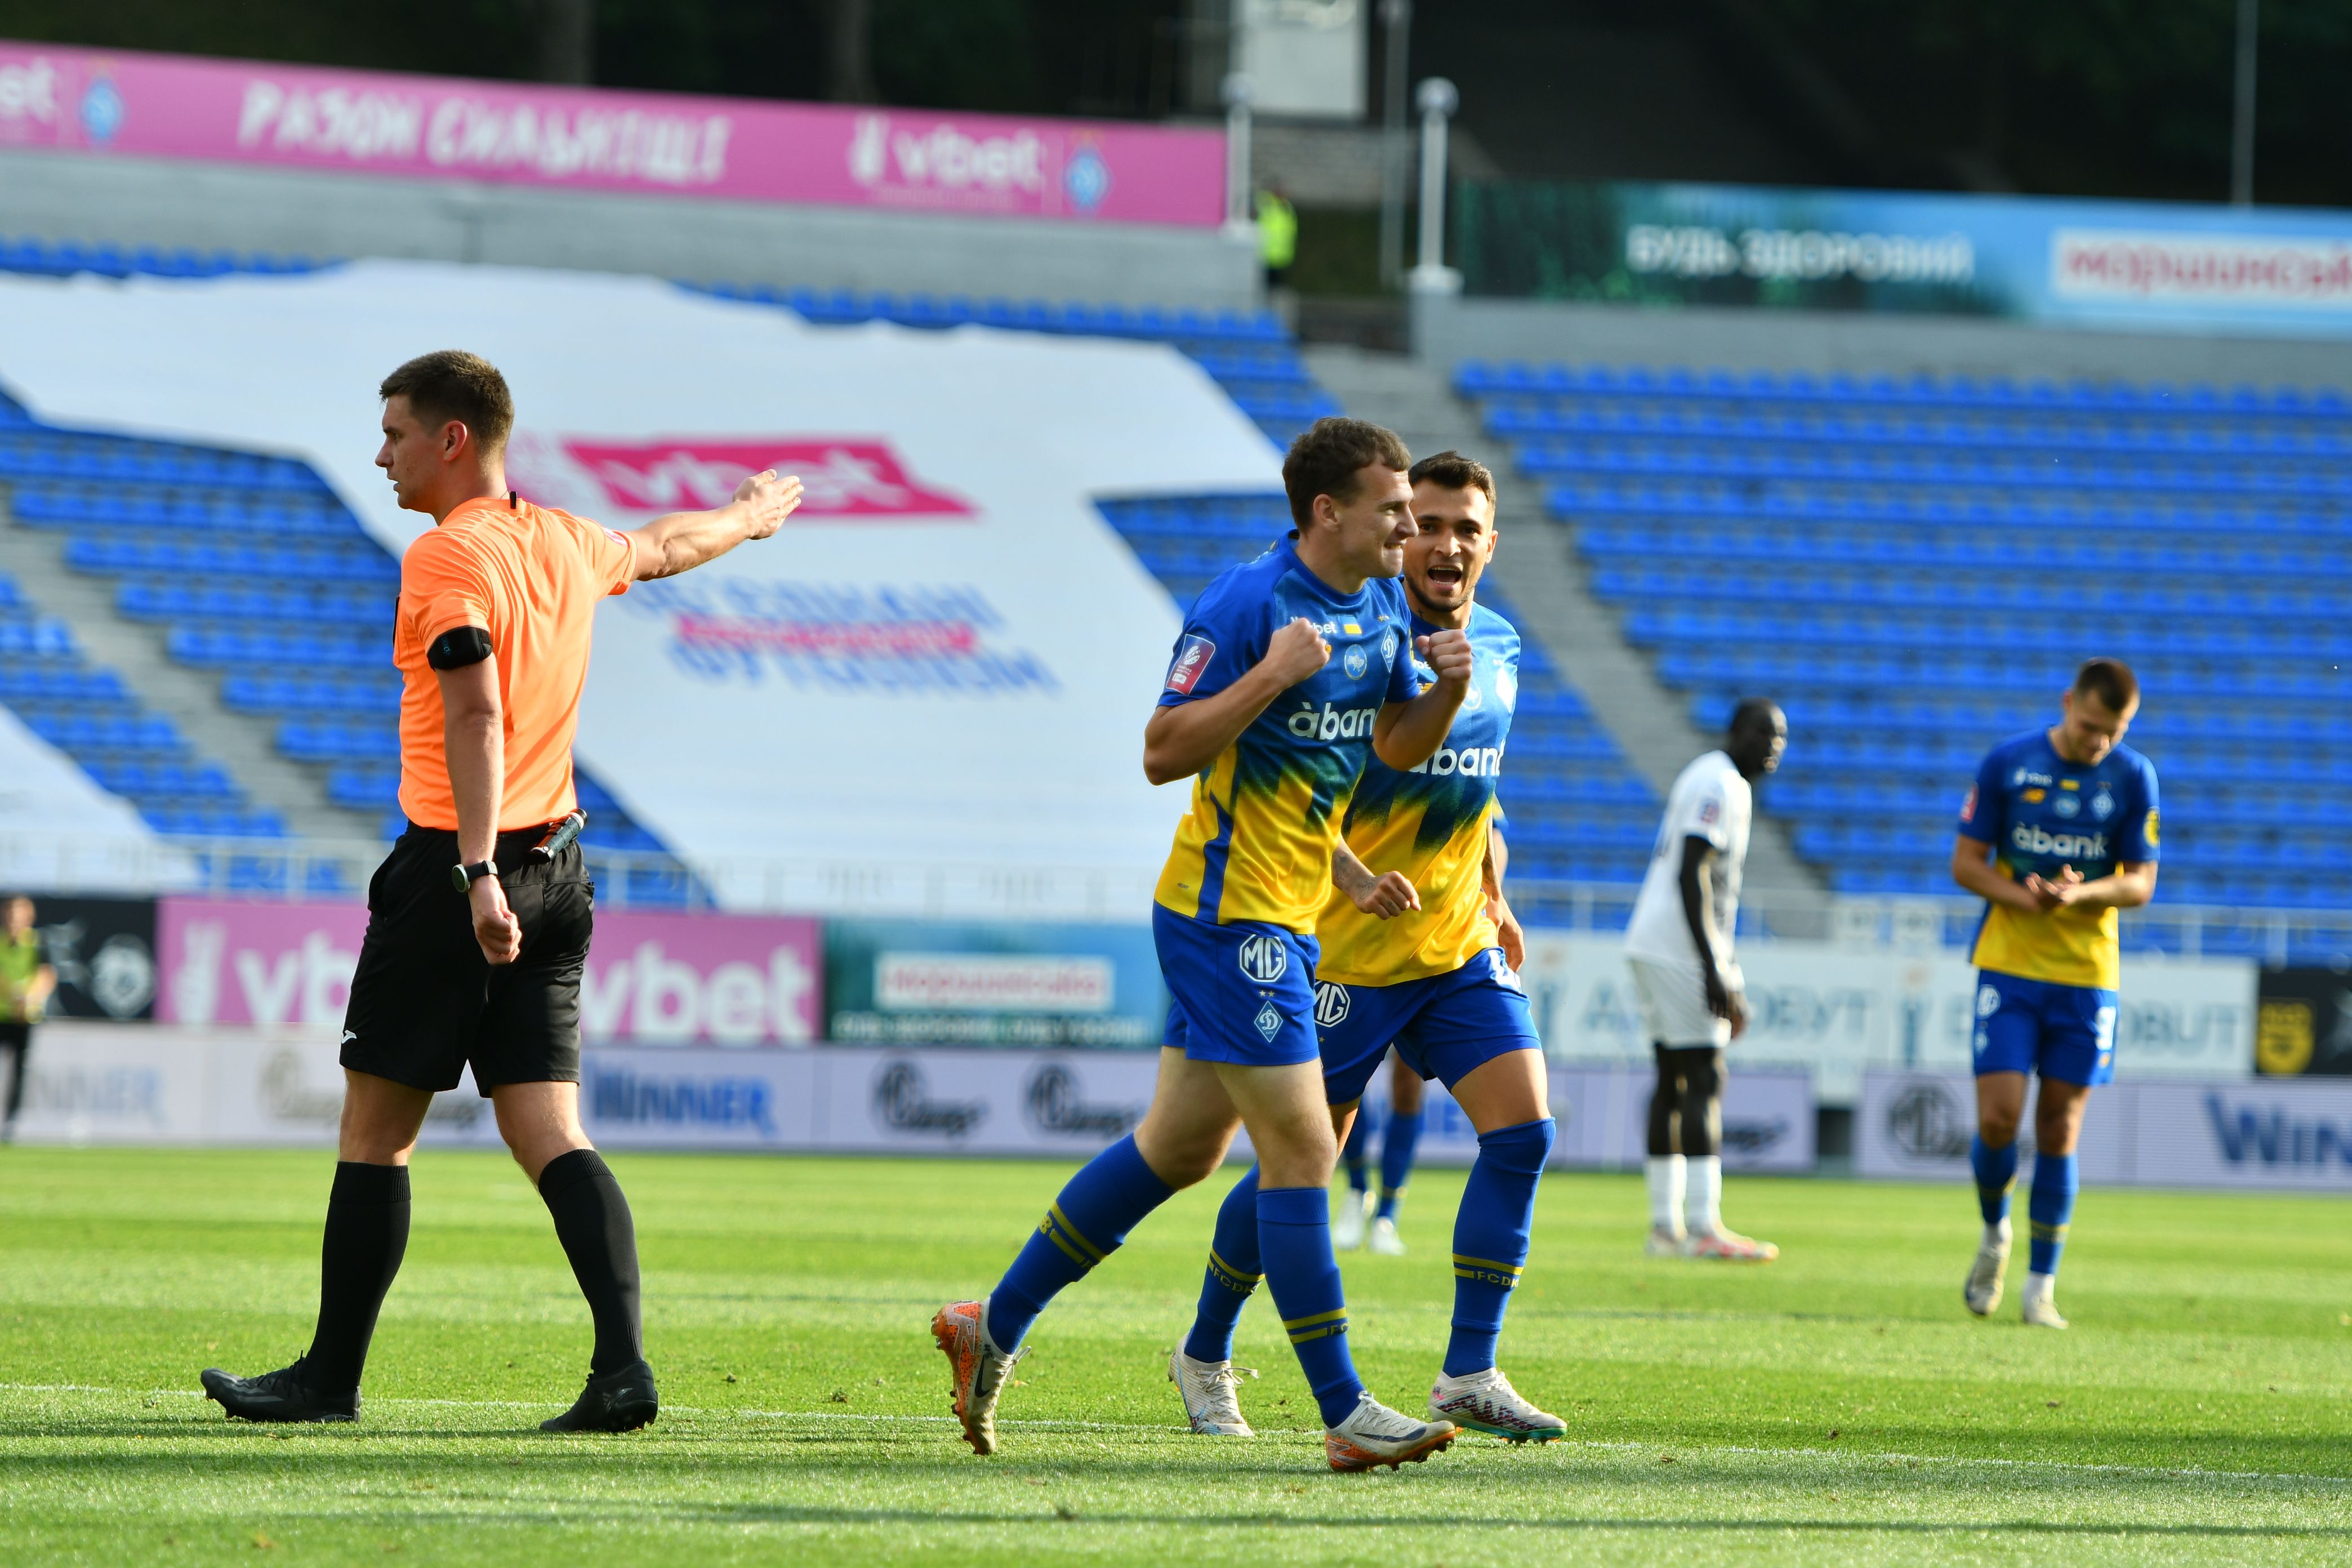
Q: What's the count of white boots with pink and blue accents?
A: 2